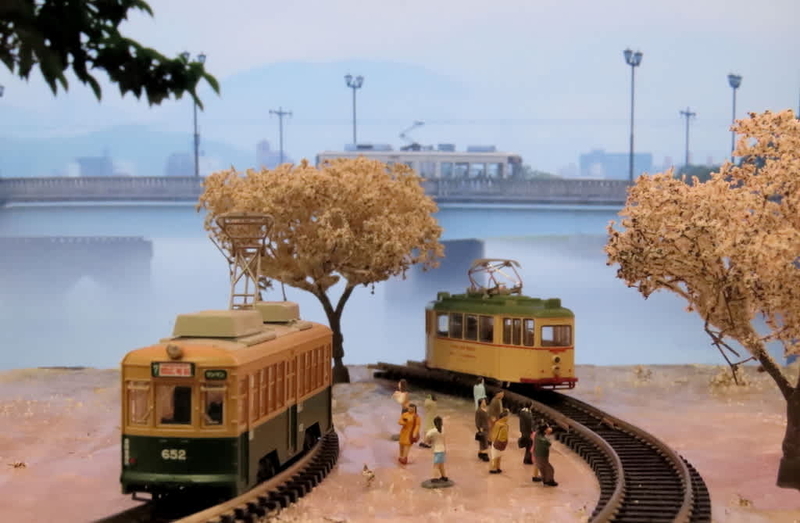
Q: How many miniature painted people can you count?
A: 11